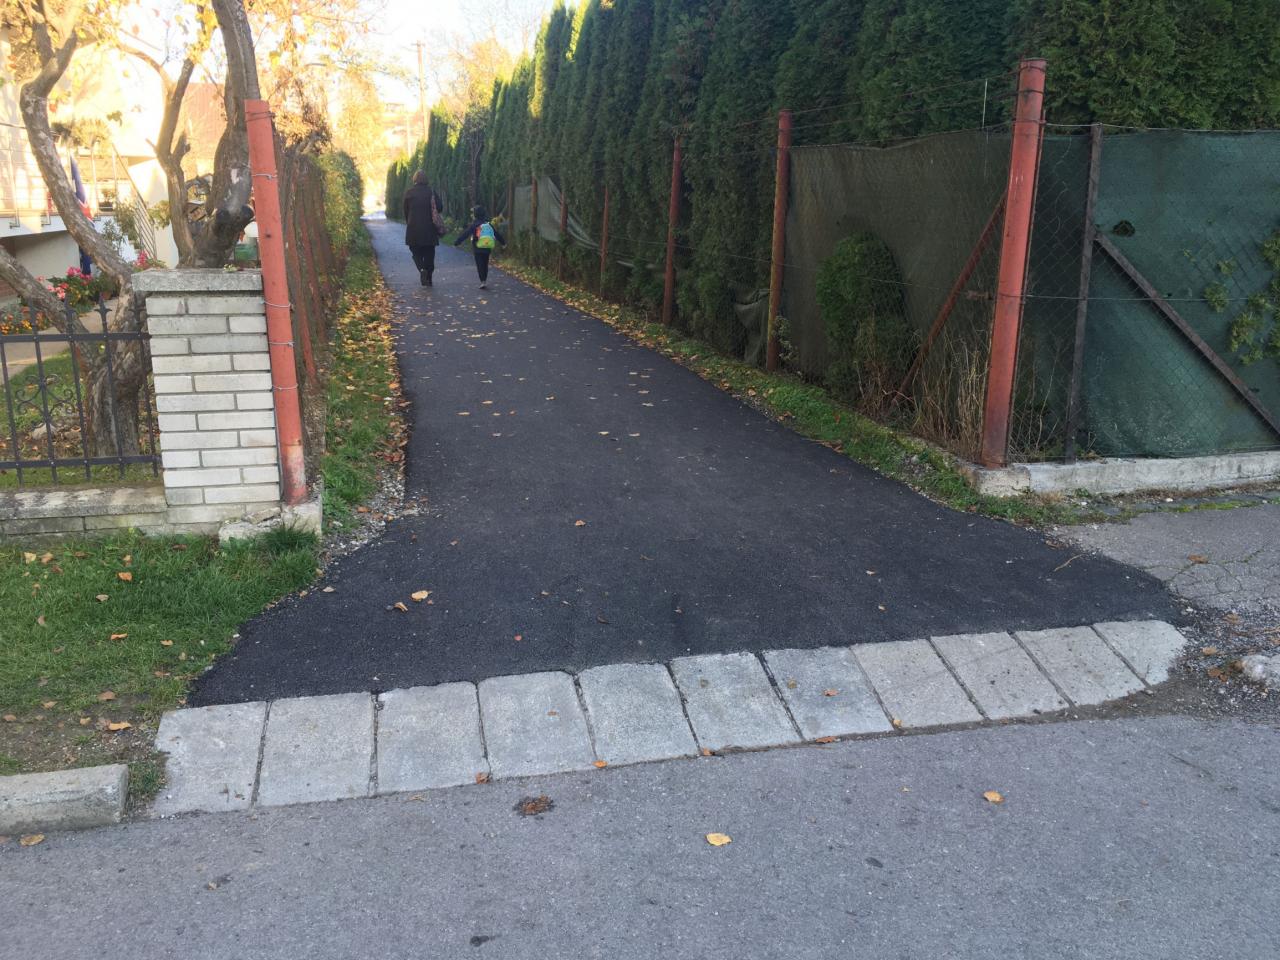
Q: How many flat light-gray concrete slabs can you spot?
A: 11